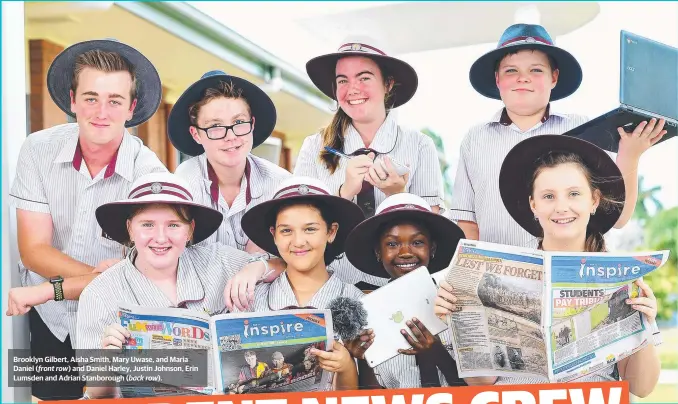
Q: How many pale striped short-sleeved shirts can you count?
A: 8